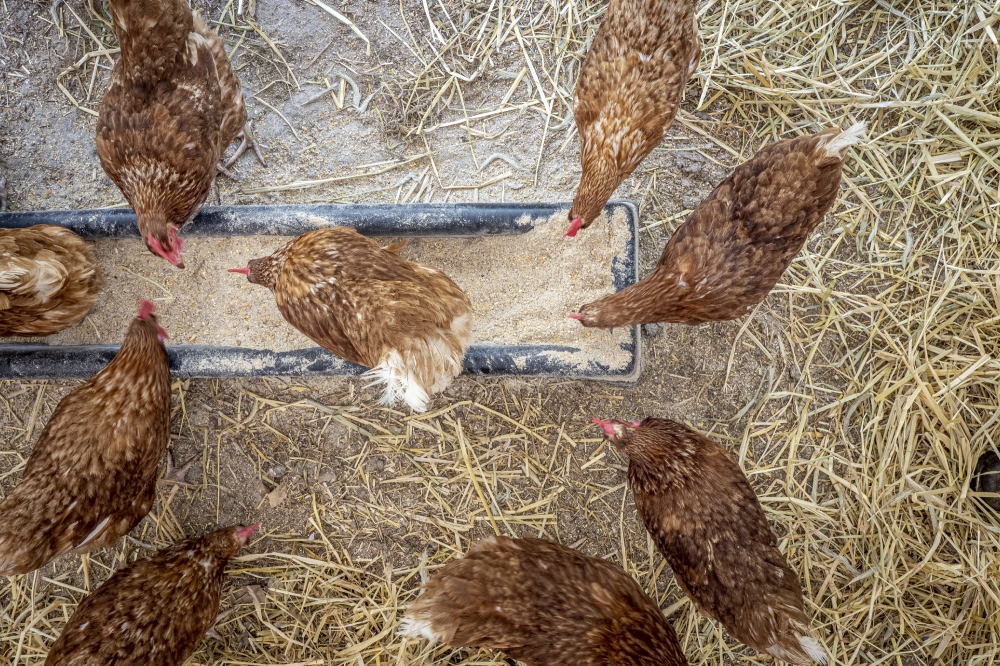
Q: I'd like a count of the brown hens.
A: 9